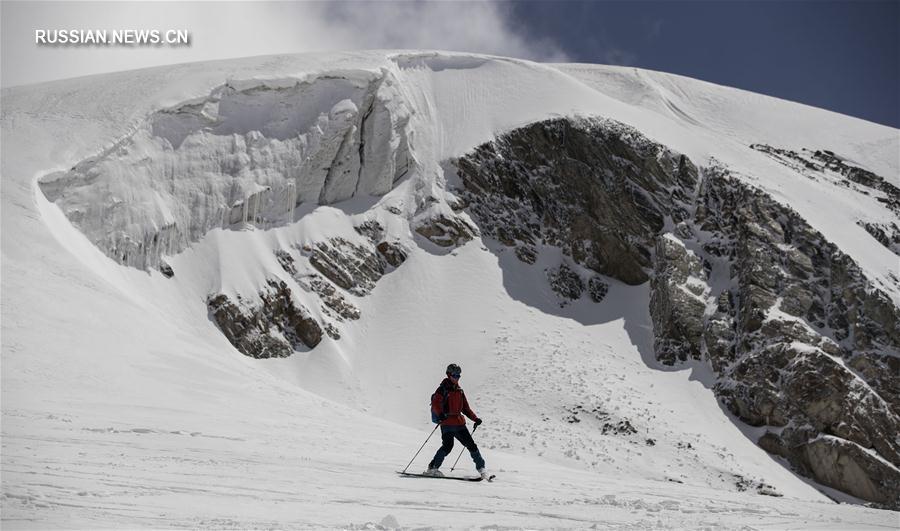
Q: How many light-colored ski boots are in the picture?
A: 2